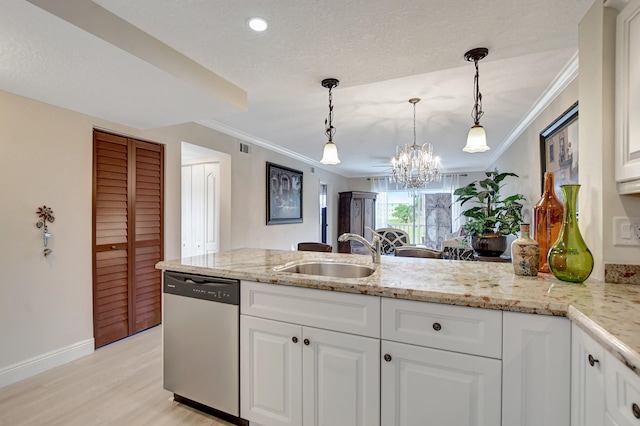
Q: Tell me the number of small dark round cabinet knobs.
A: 6